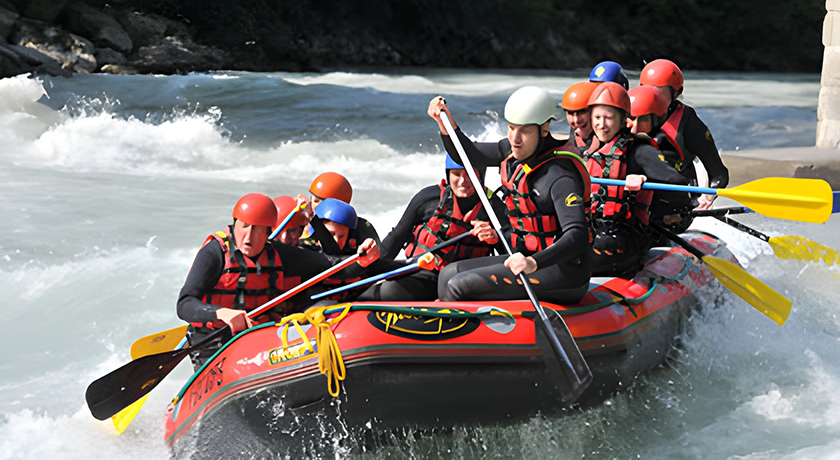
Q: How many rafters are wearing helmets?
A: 11